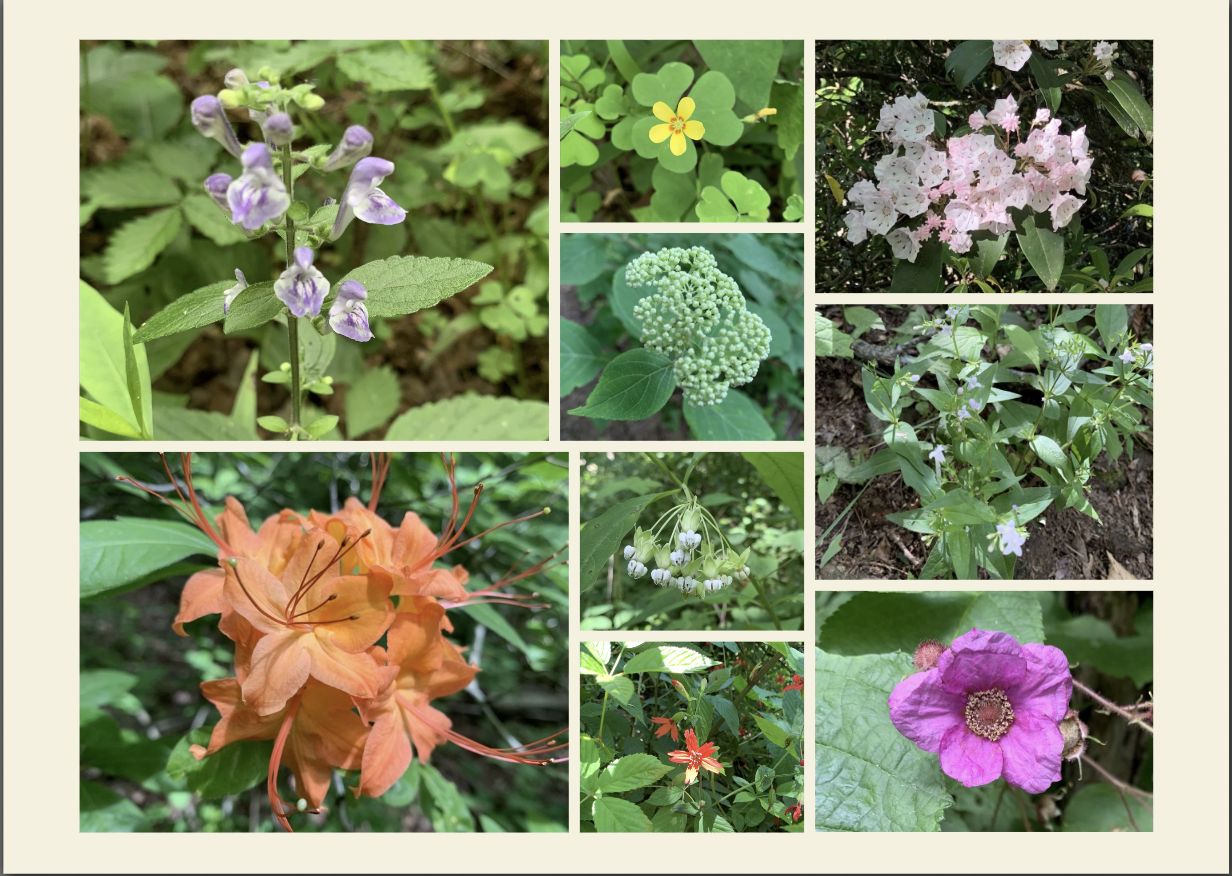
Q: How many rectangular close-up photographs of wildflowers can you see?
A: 9